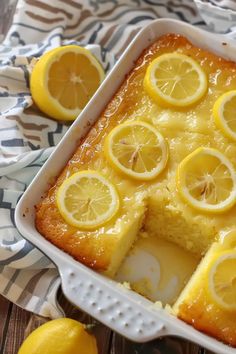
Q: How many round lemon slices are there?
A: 6